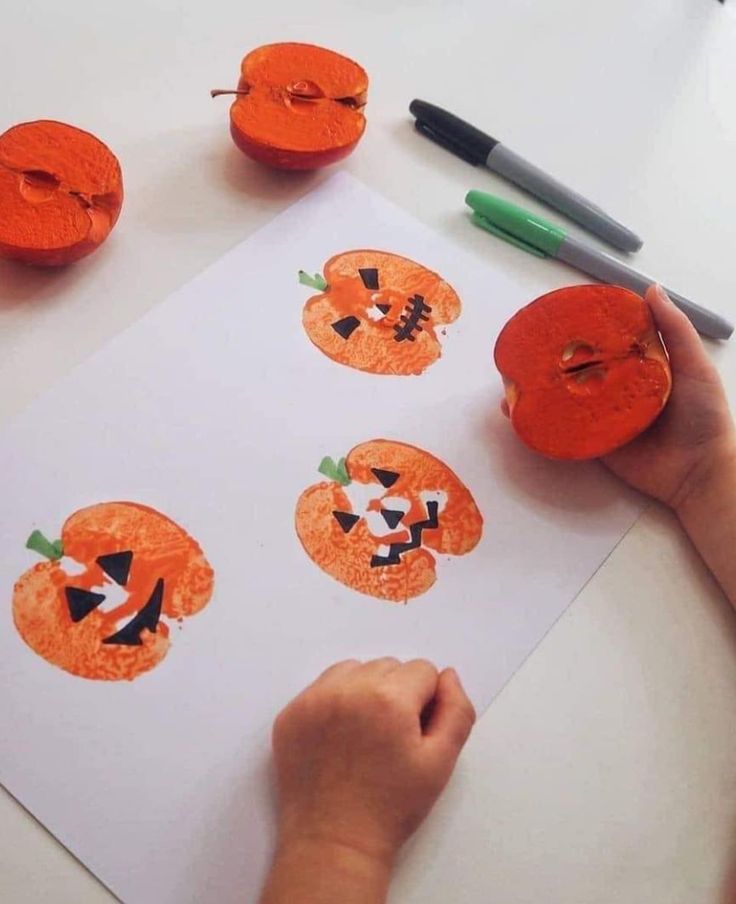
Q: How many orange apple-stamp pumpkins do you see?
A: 3